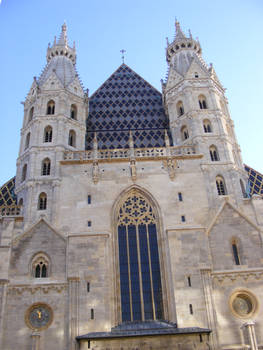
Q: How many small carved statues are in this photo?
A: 3